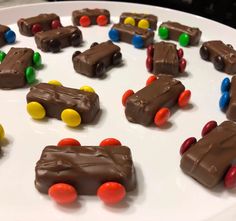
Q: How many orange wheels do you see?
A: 10